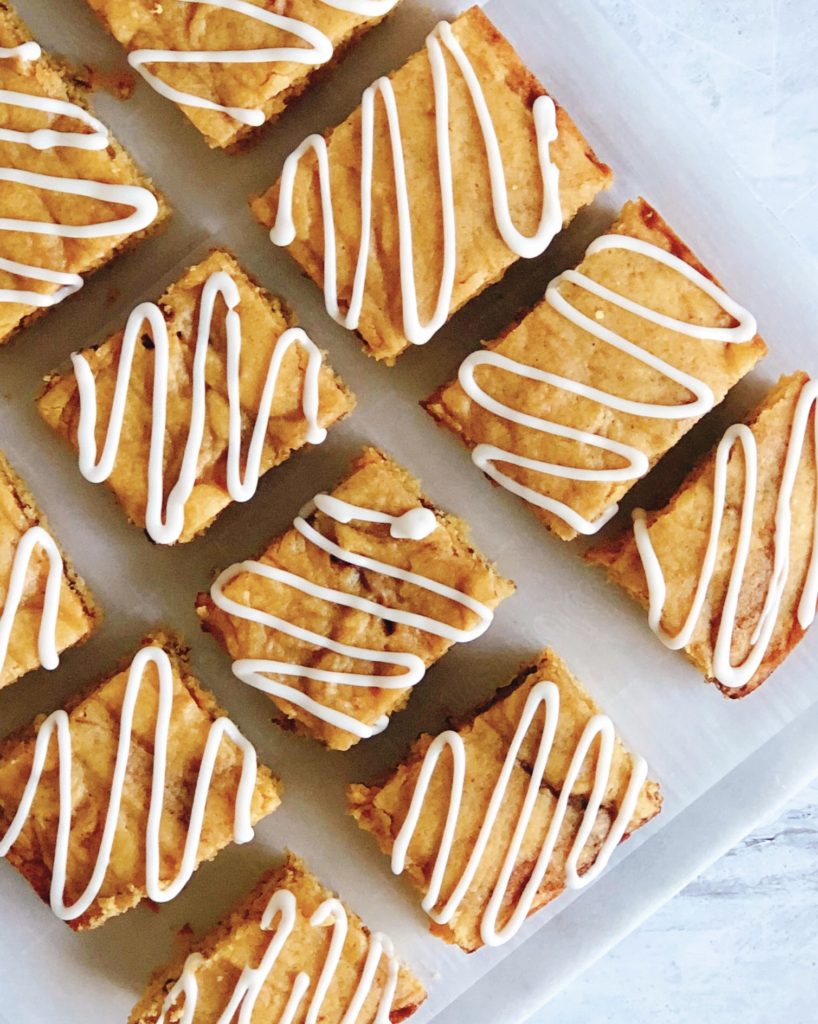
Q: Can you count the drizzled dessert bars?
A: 11